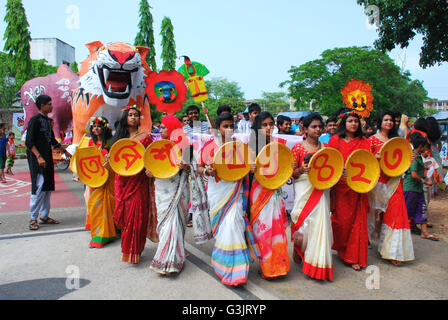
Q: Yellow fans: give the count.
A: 8